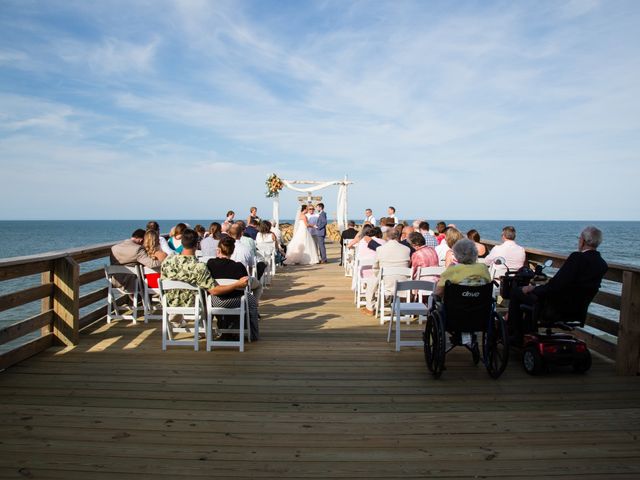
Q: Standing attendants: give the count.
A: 4